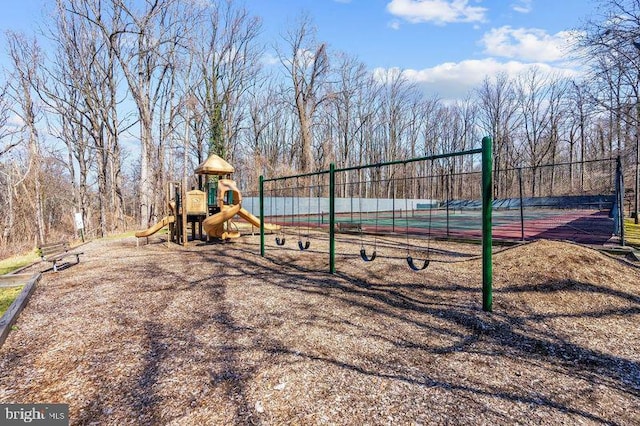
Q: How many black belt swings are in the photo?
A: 4